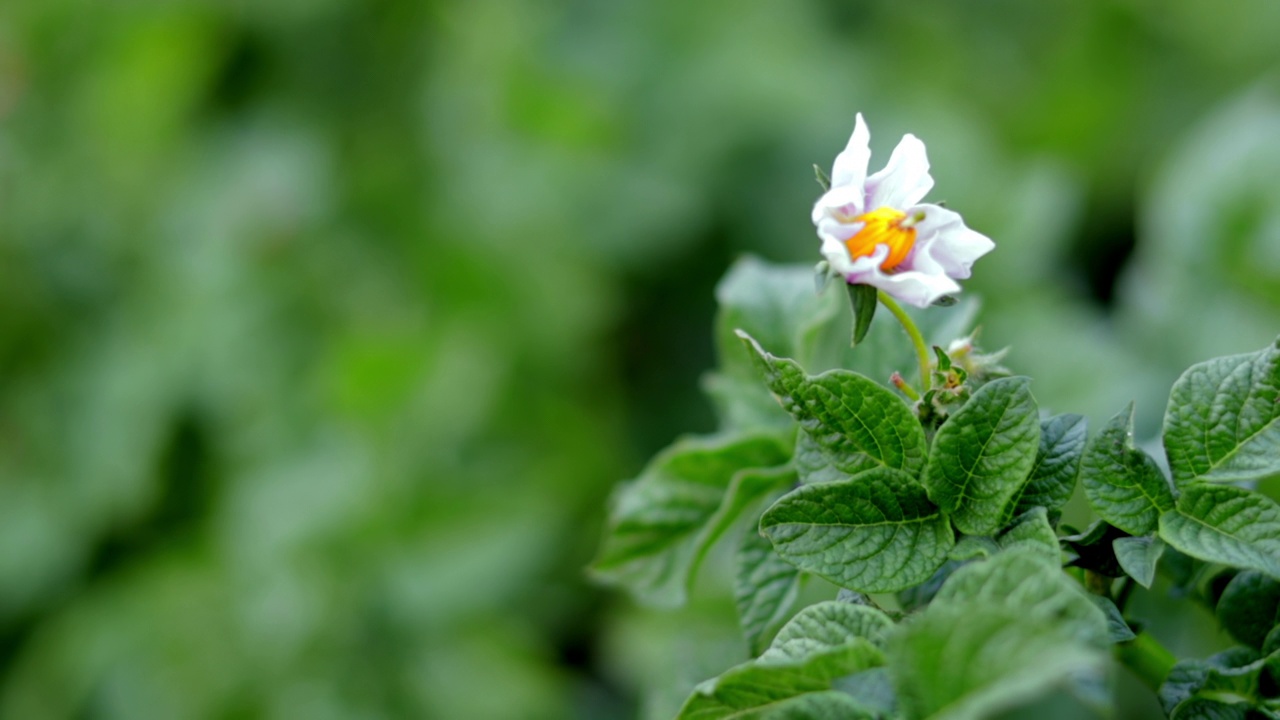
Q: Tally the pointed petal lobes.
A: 5